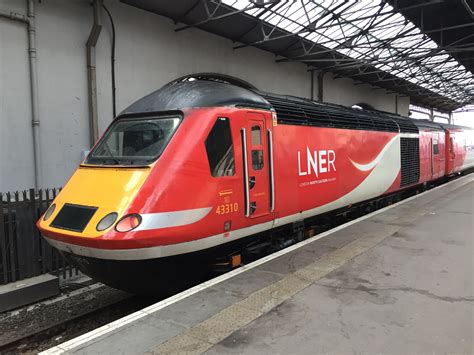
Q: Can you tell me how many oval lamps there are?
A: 3